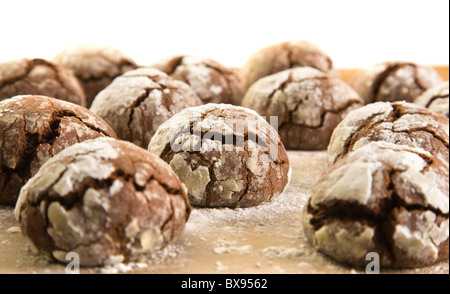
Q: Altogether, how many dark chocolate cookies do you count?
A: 13